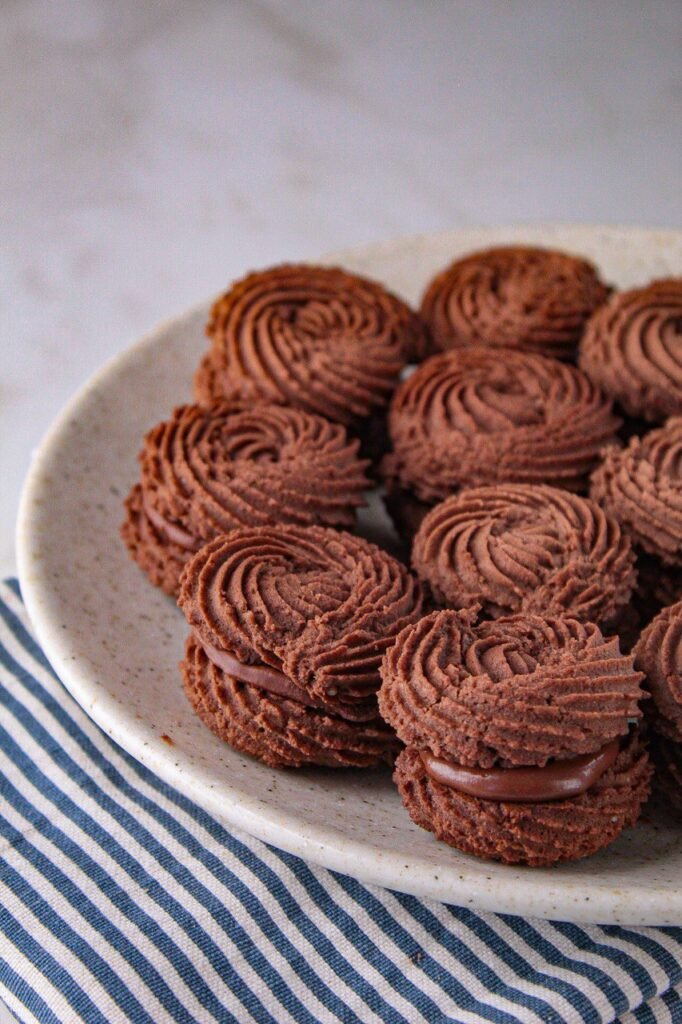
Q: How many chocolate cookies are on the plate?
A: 10